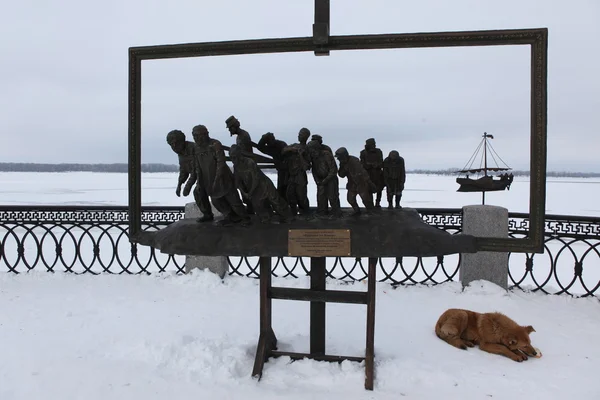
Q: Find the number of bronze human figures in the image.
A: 11